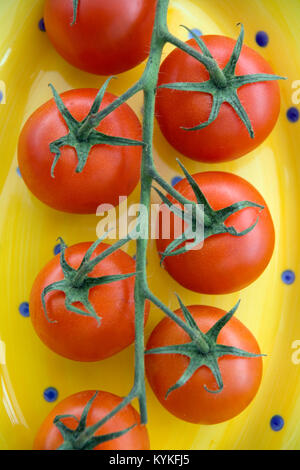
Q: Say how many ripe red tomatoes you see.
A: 7